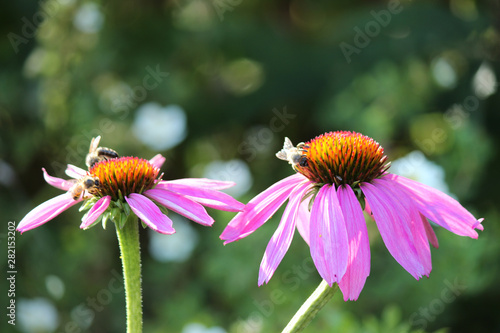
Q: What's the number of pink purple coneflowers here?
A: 2